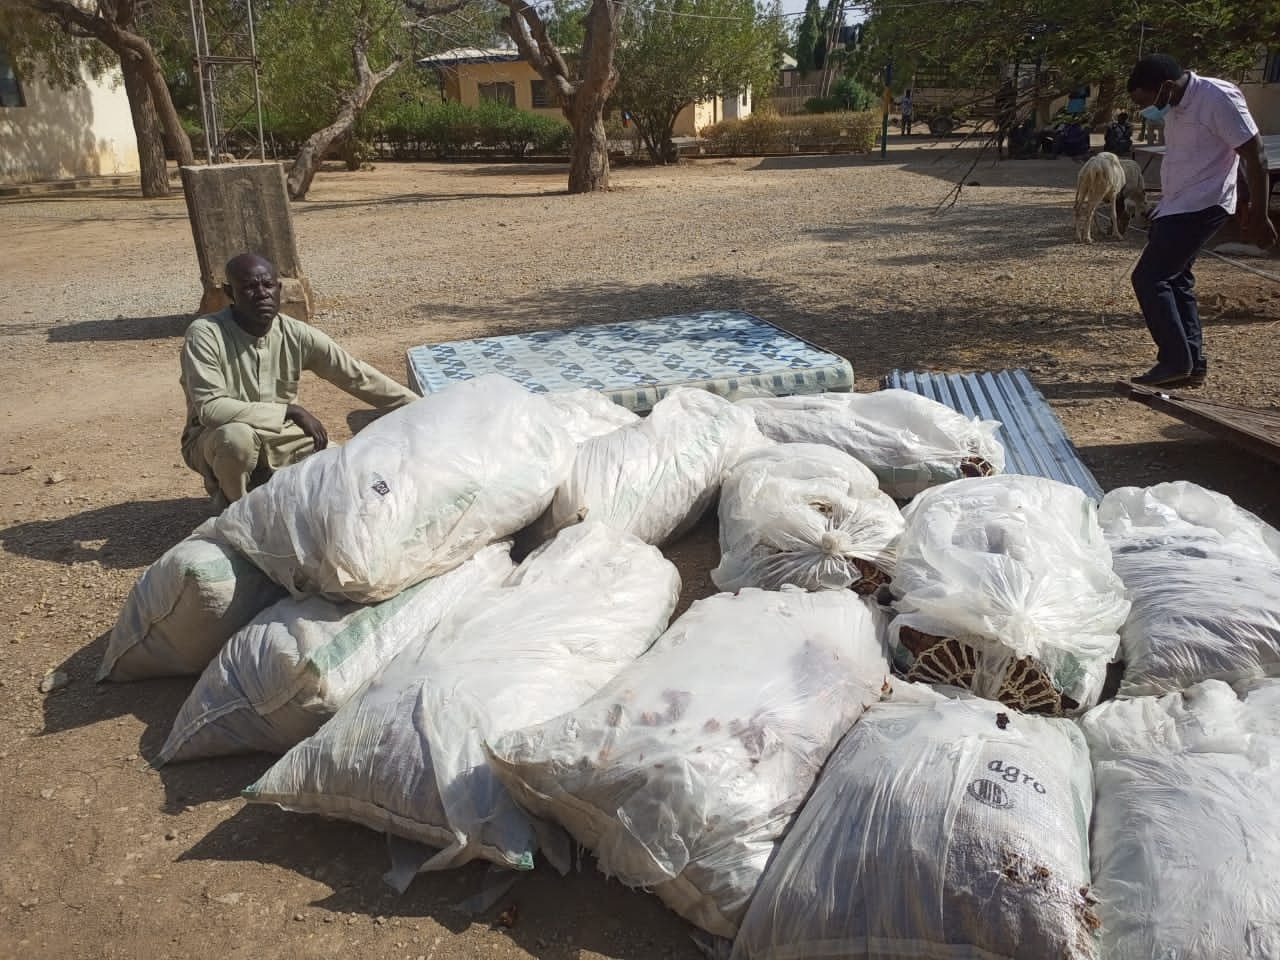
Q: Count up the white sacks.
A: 13